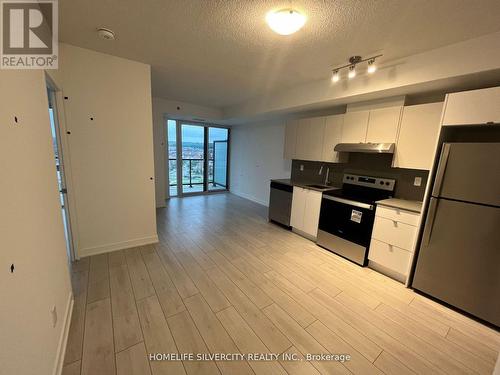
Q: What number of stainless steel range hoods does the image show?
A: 1